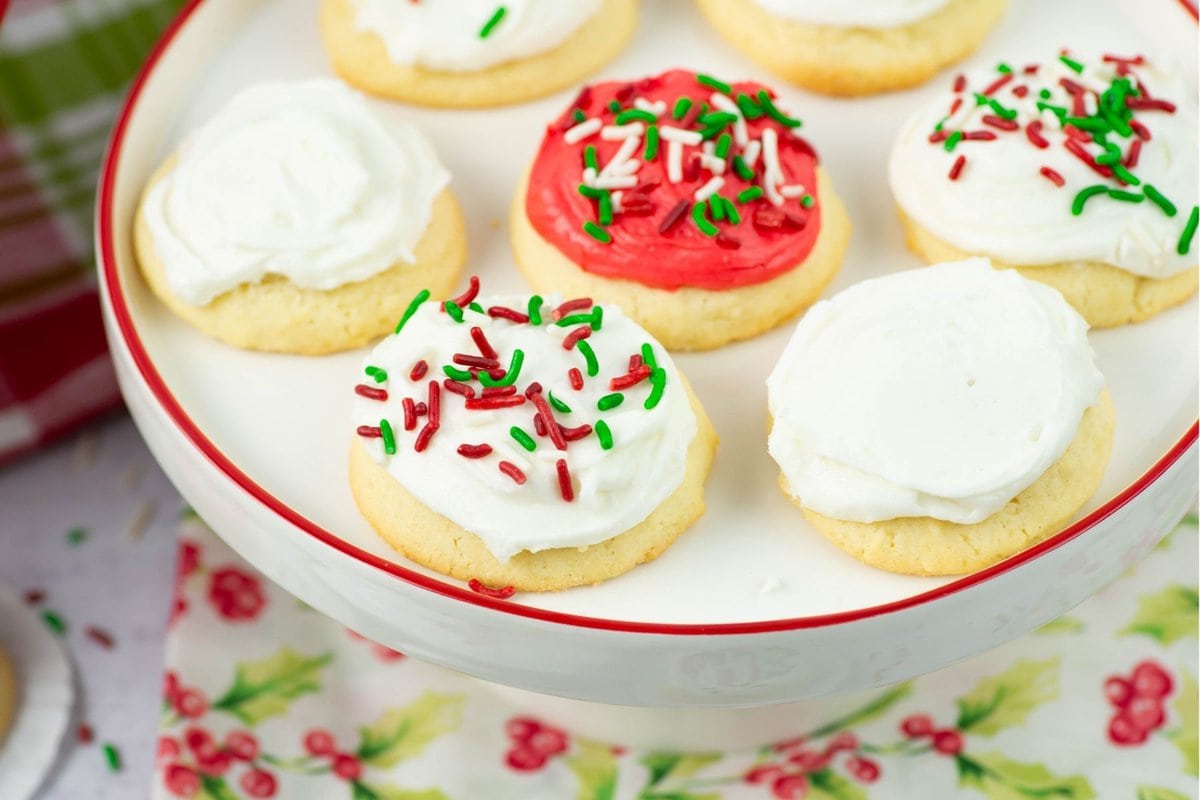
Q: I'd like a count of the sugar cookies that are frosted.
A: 7